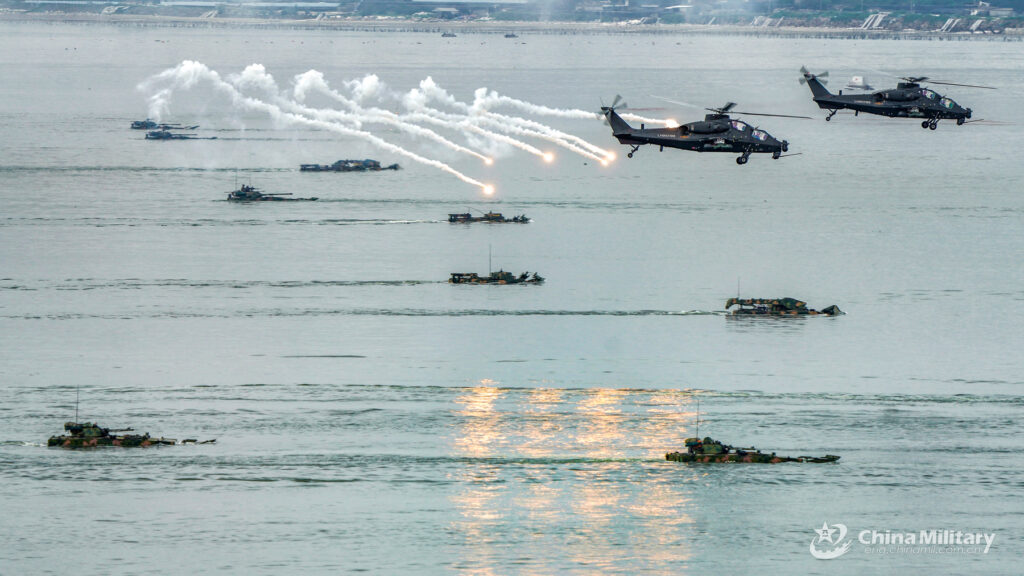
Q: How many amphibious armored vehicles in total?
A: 9